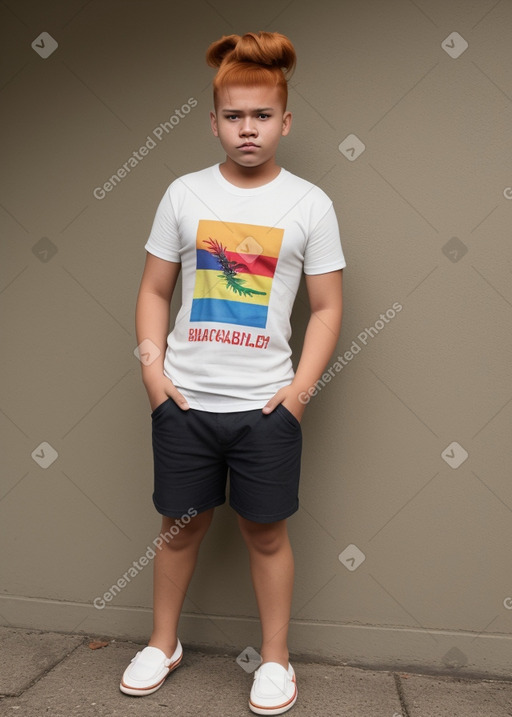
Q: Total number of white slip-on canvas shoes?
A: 2